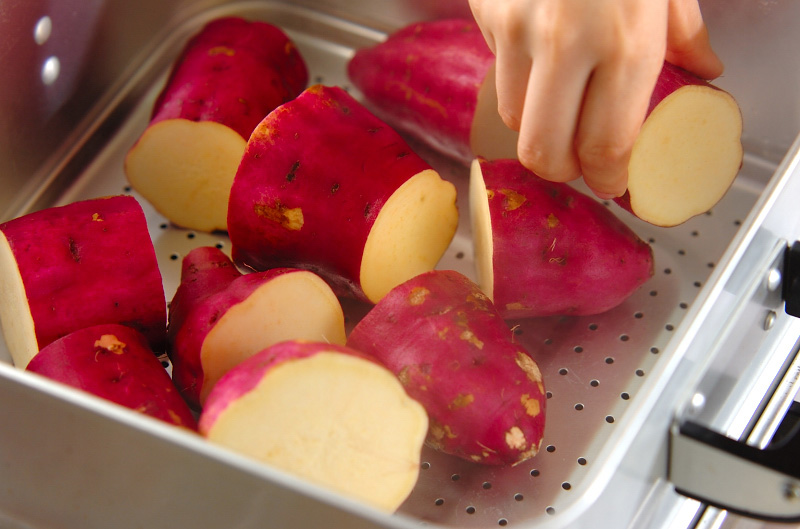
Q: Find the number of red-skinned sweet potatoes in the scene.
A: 10